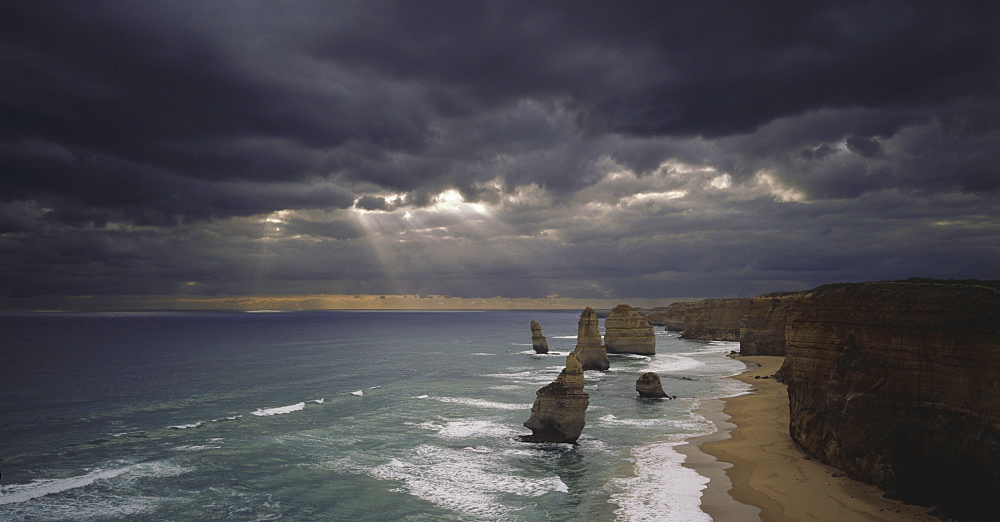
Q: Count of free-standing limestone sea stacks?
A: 5